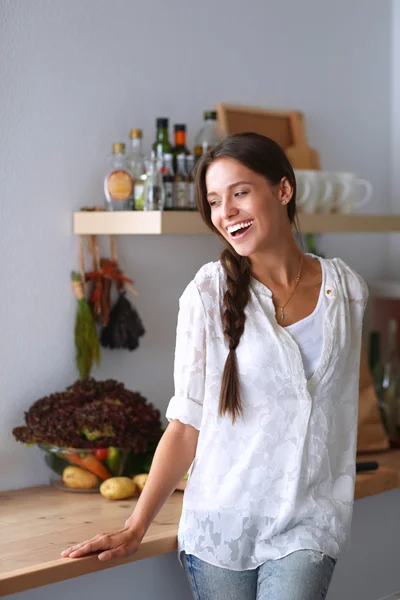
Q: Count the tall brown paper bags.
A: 1